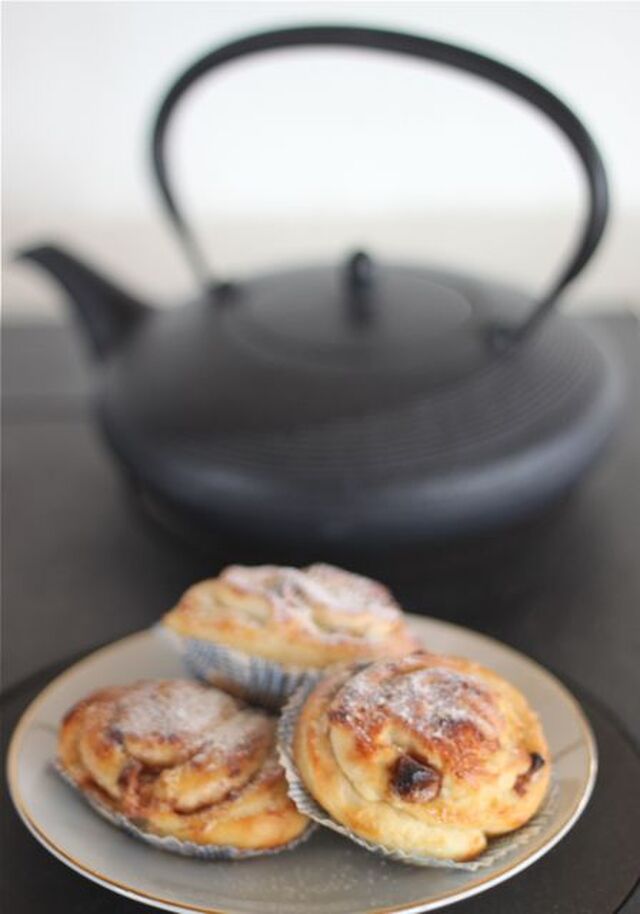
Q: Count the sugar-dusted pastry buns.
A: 3